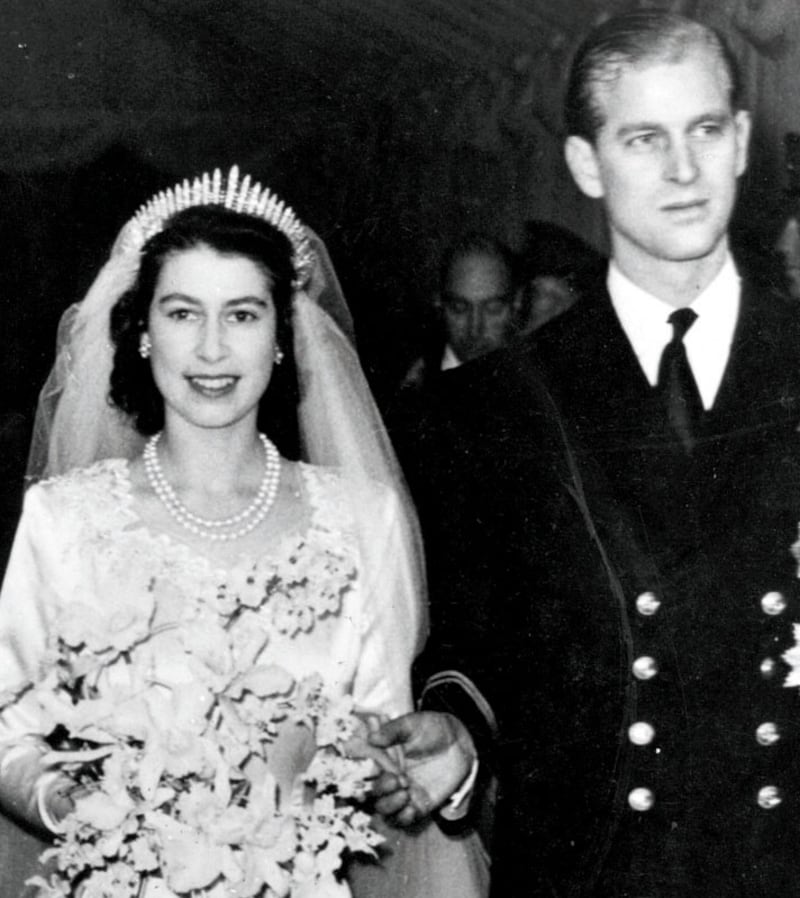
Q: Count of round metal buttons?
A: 8